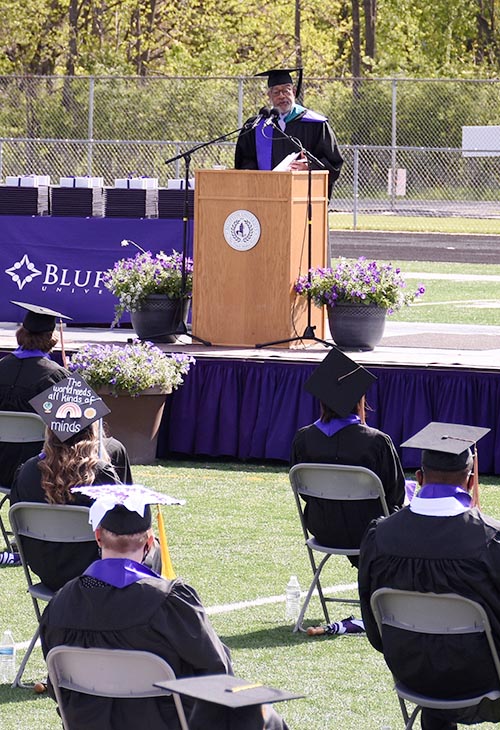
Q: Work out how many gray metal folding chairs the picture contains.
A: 5